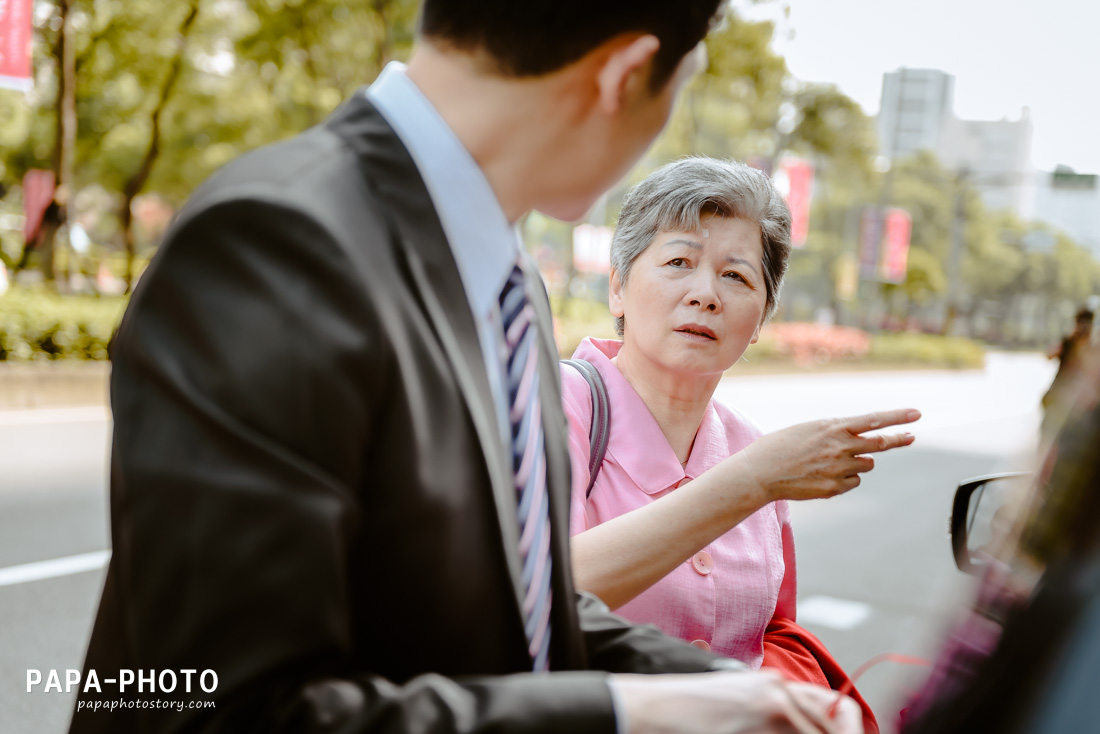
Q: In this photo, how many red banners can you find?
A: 4